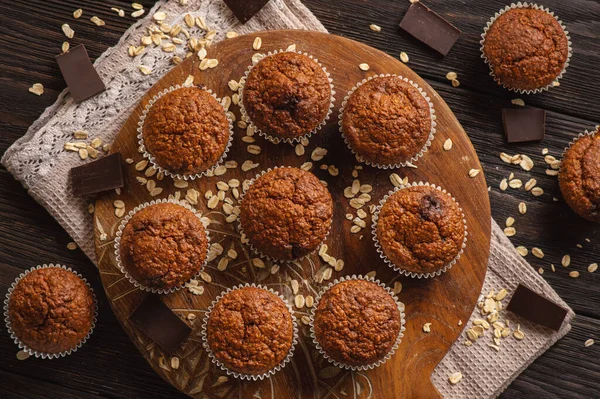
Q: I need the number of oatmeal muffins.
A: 11